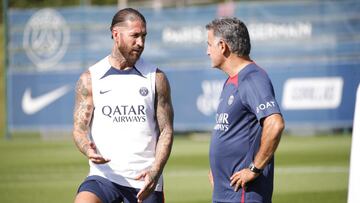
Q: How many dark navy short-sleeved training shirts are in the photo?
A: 1